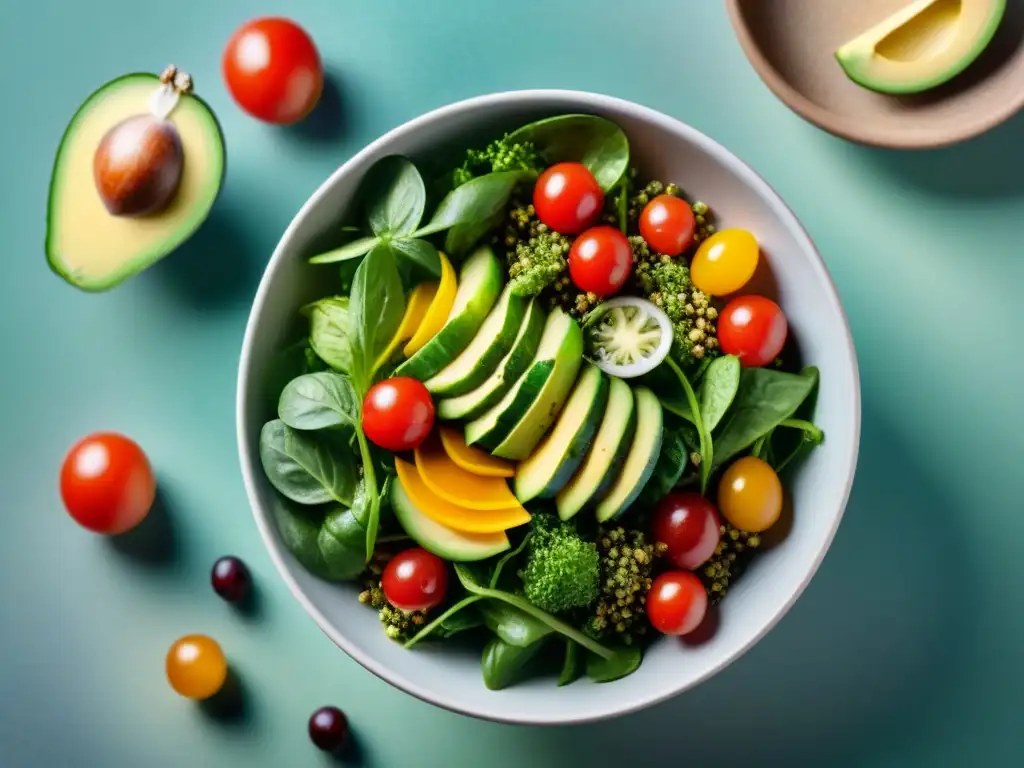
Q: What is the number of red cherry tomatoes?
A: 10